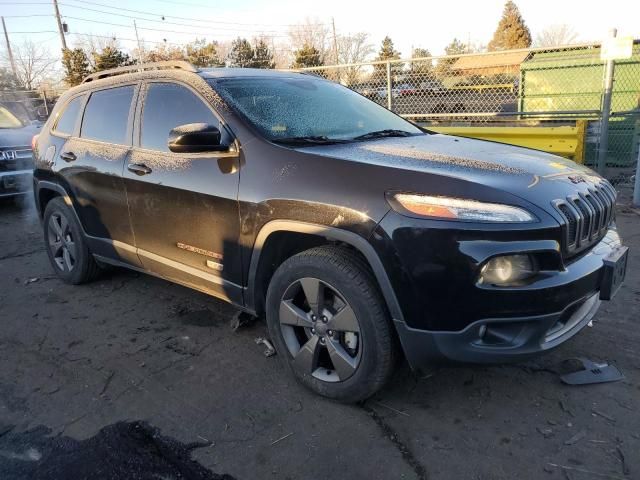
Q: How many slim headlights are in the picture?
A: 1